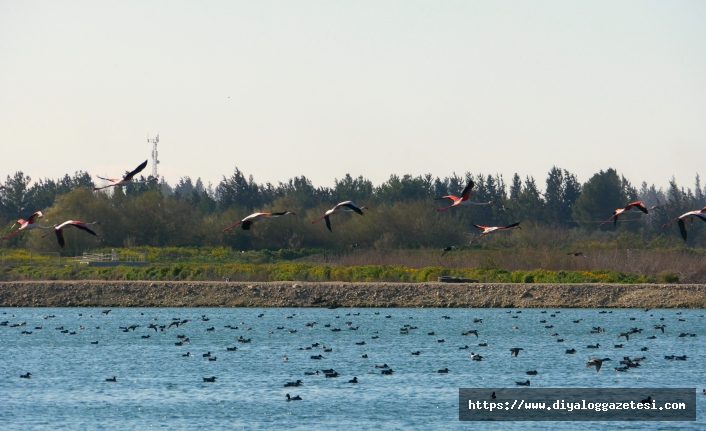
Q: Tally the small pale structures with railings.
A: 1